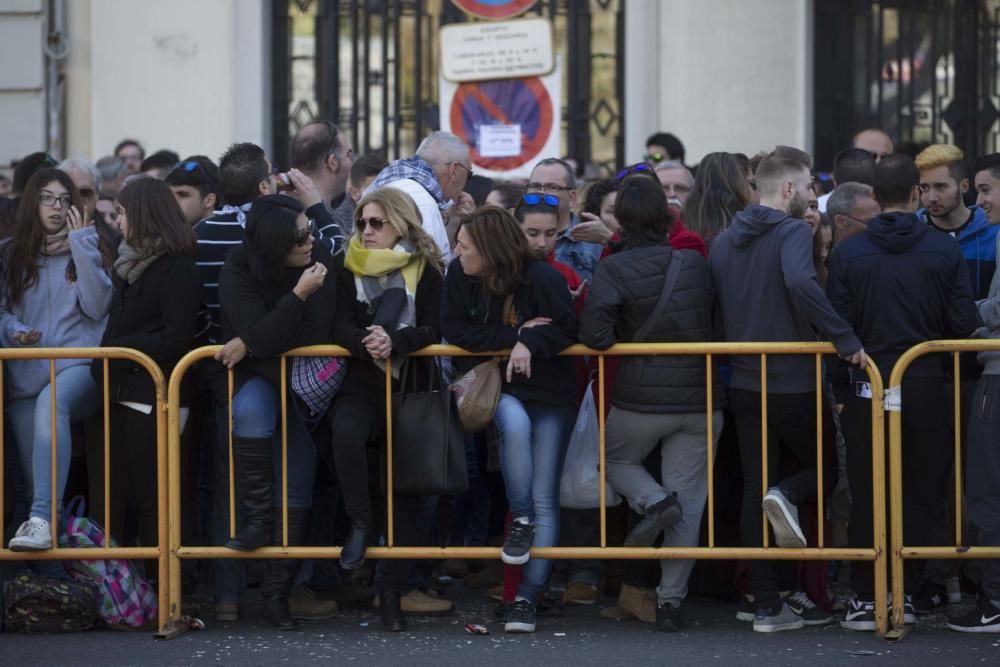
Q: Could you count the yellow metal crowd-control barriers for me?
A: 3